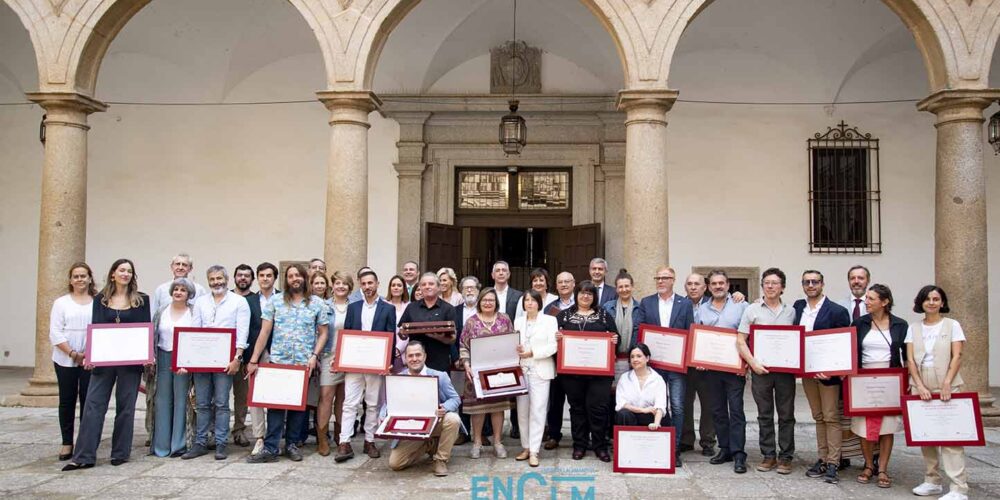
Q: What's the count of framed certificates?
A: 12